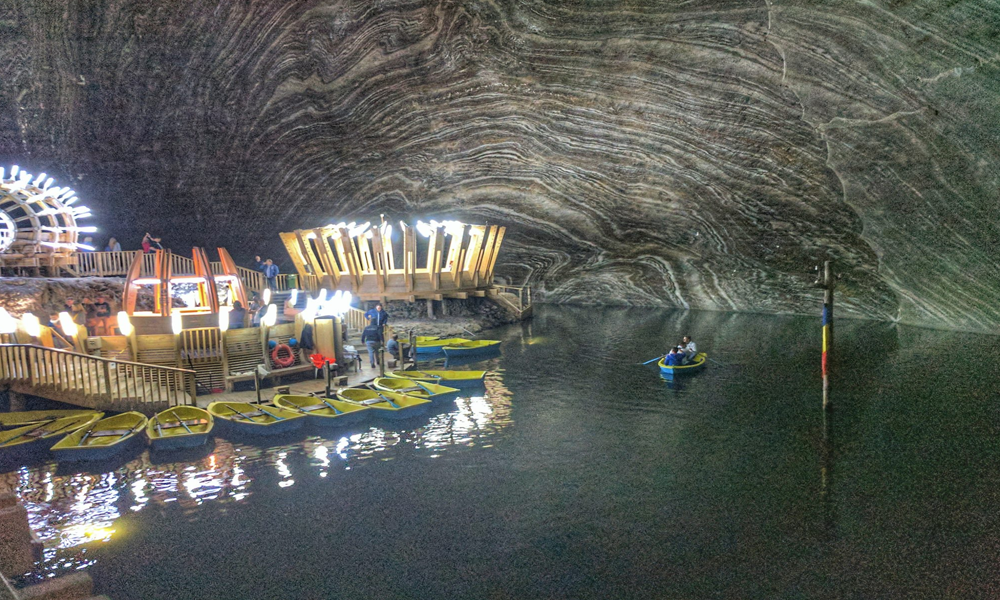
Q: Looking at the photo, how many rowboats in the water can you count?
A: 13